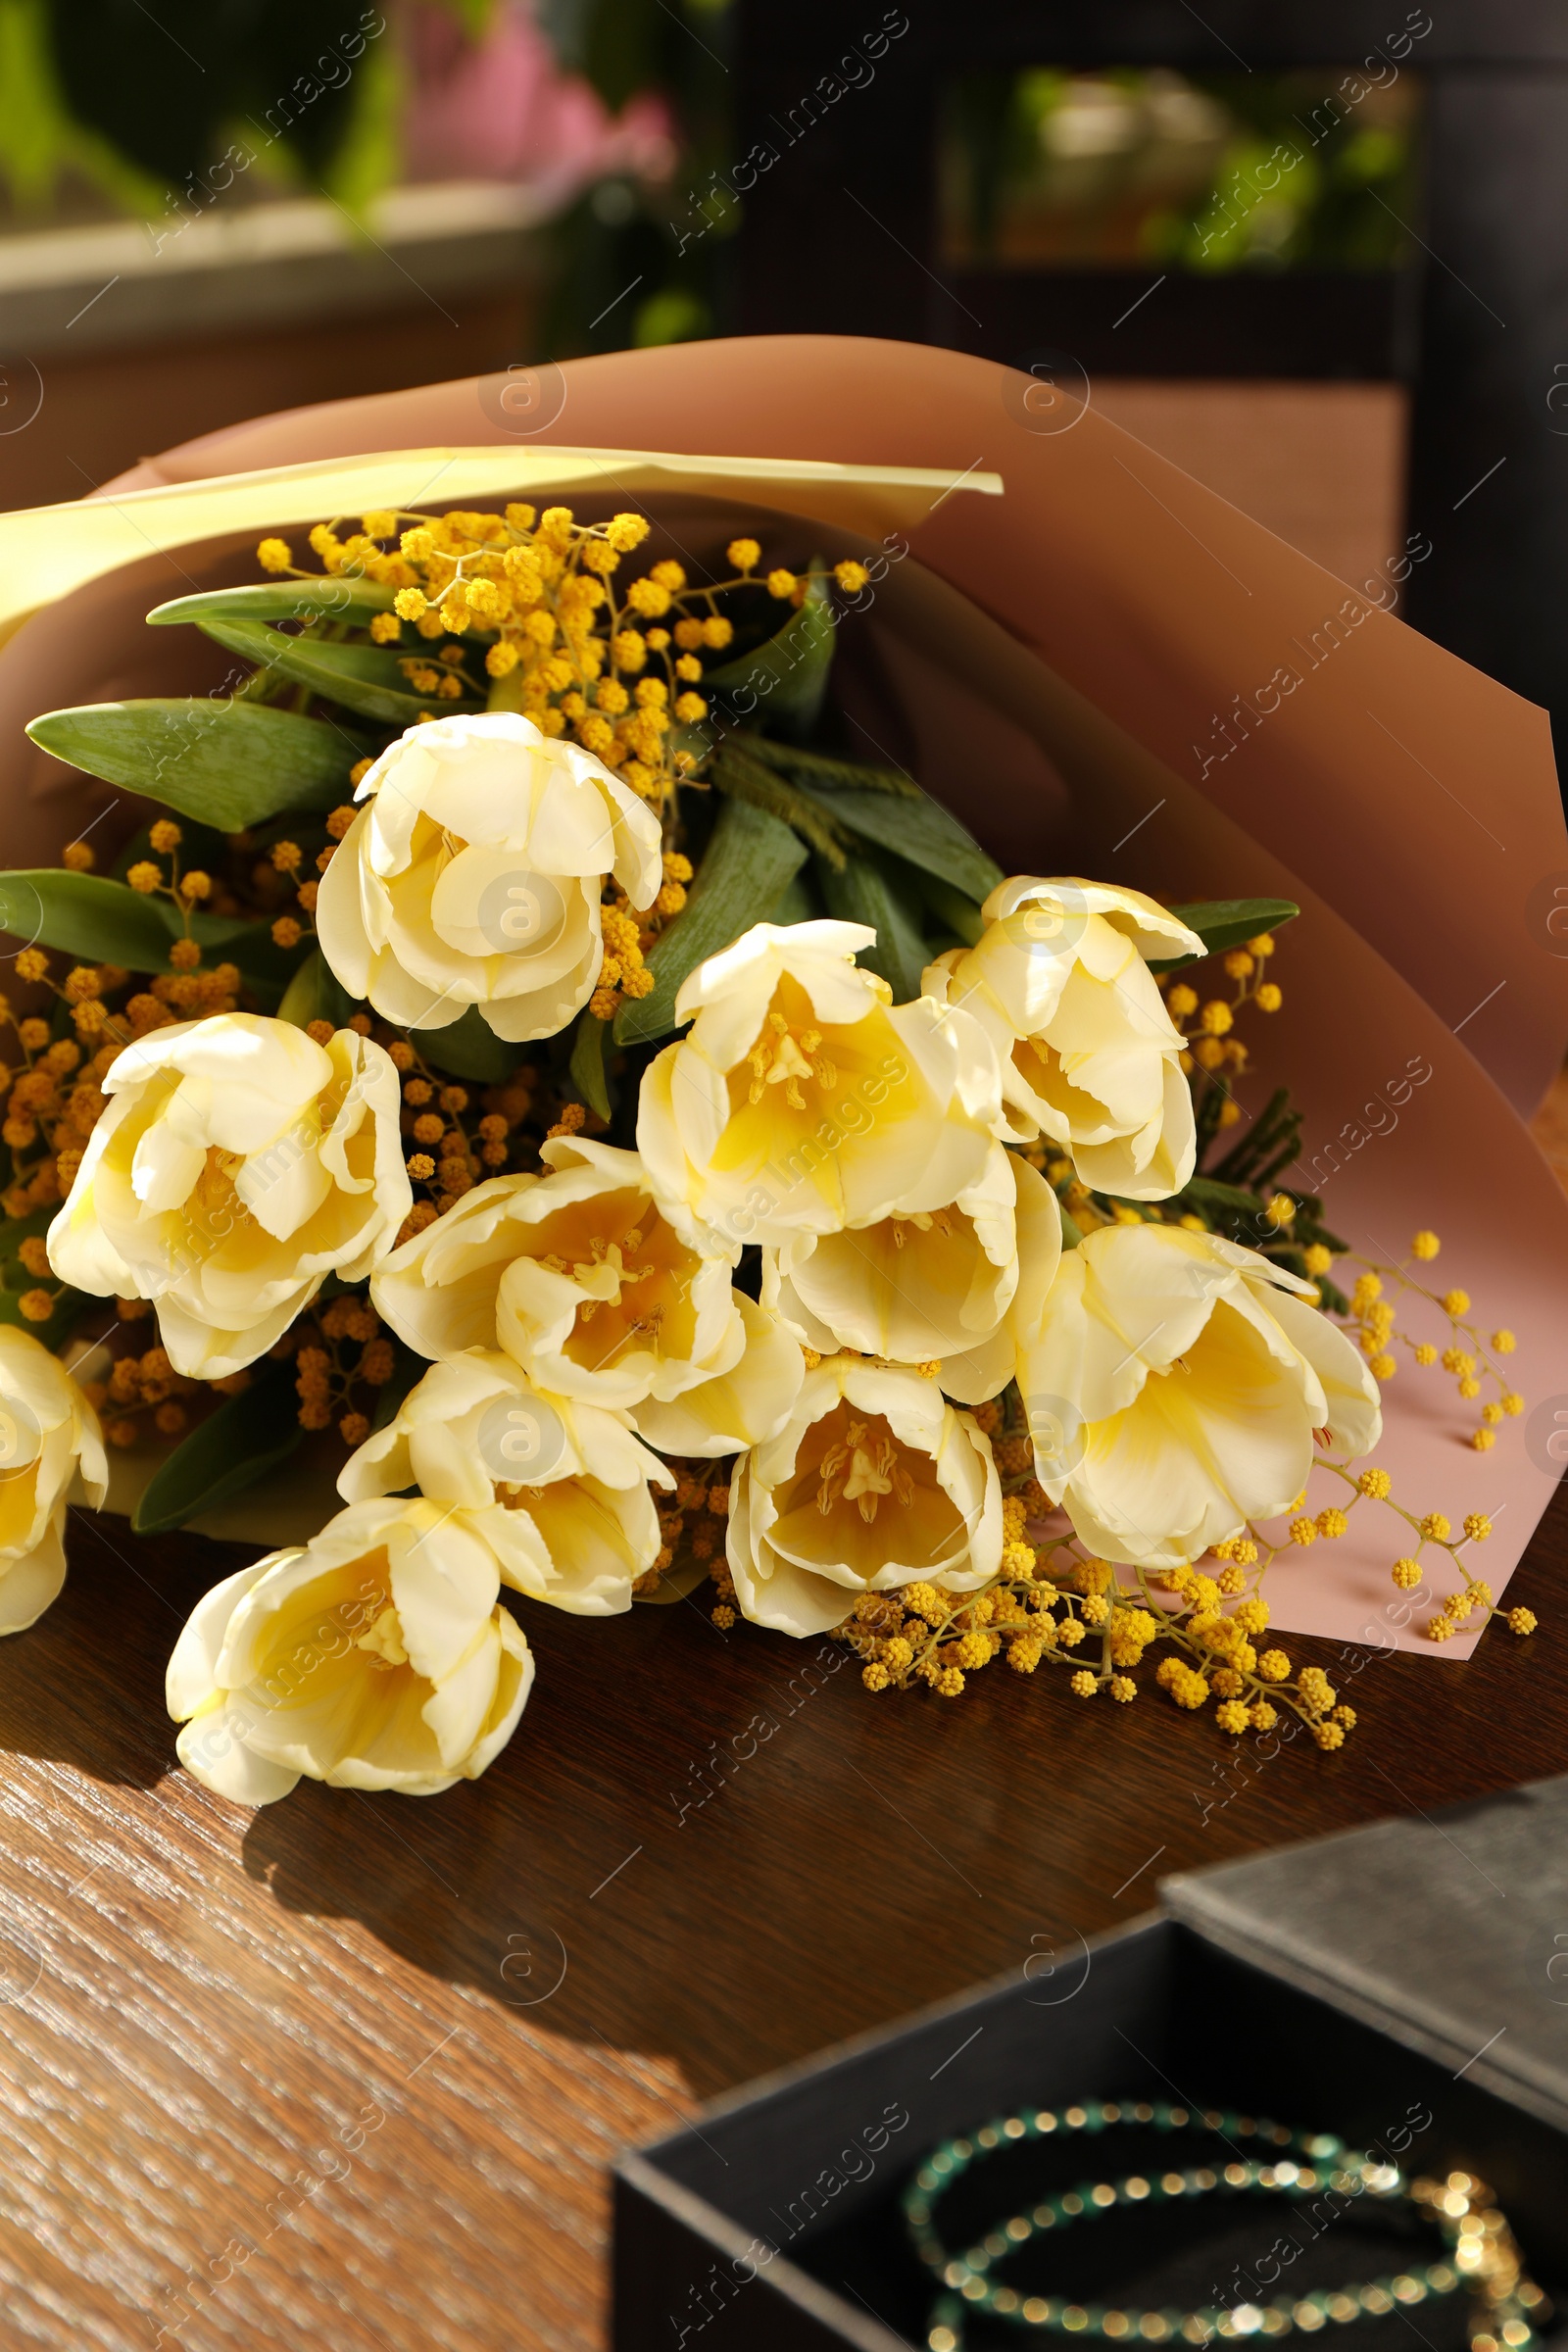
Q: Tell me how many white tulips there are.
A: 11